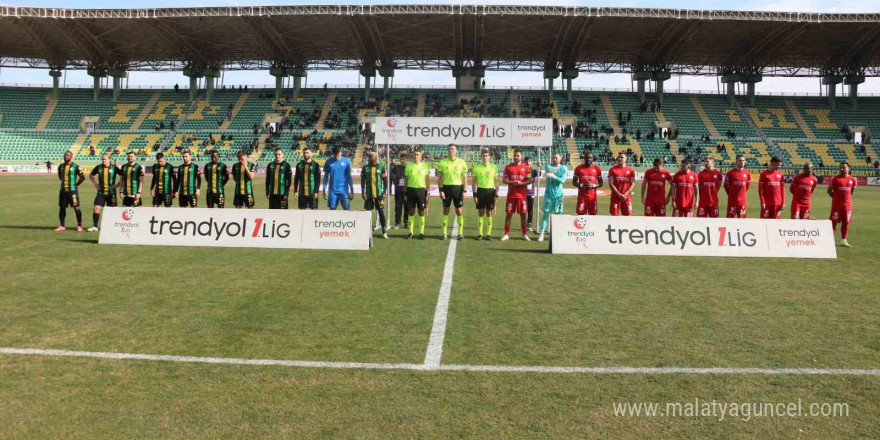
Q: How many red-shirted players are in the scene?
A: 10